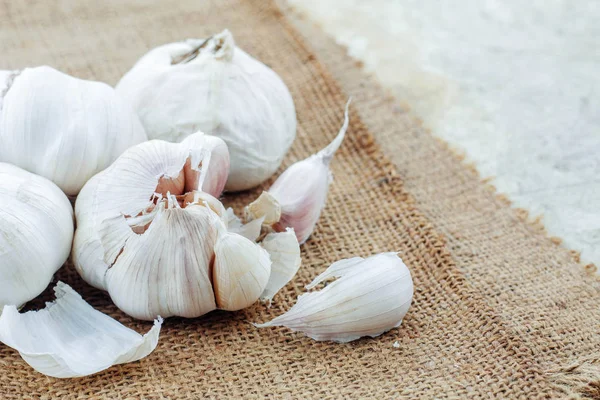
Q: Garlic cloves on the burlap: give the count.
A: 2